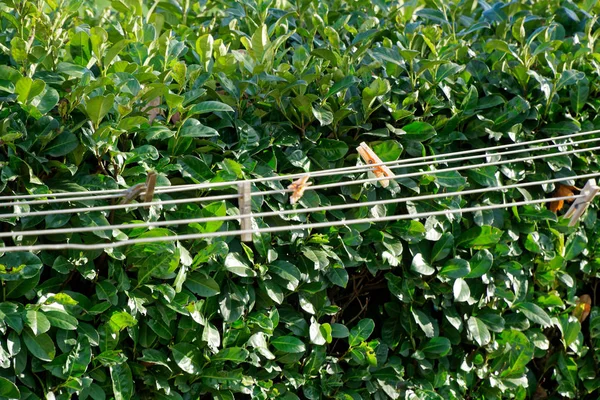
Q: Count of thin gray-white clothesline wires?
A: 5